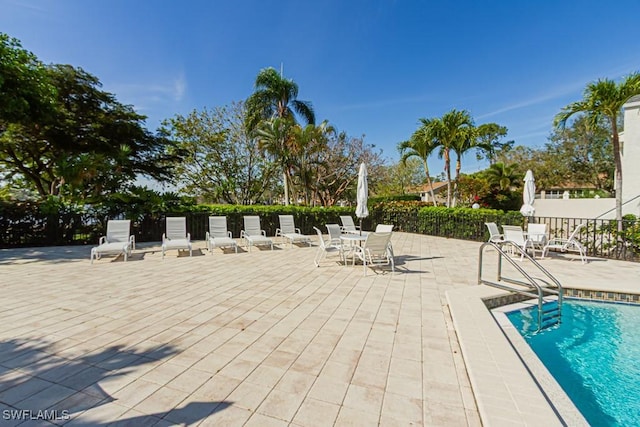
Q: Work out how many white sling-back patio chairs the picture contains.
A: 14